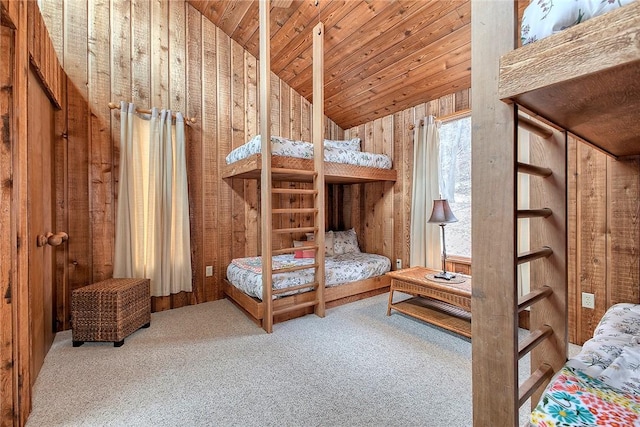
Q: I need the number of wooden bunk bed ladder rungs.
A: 15